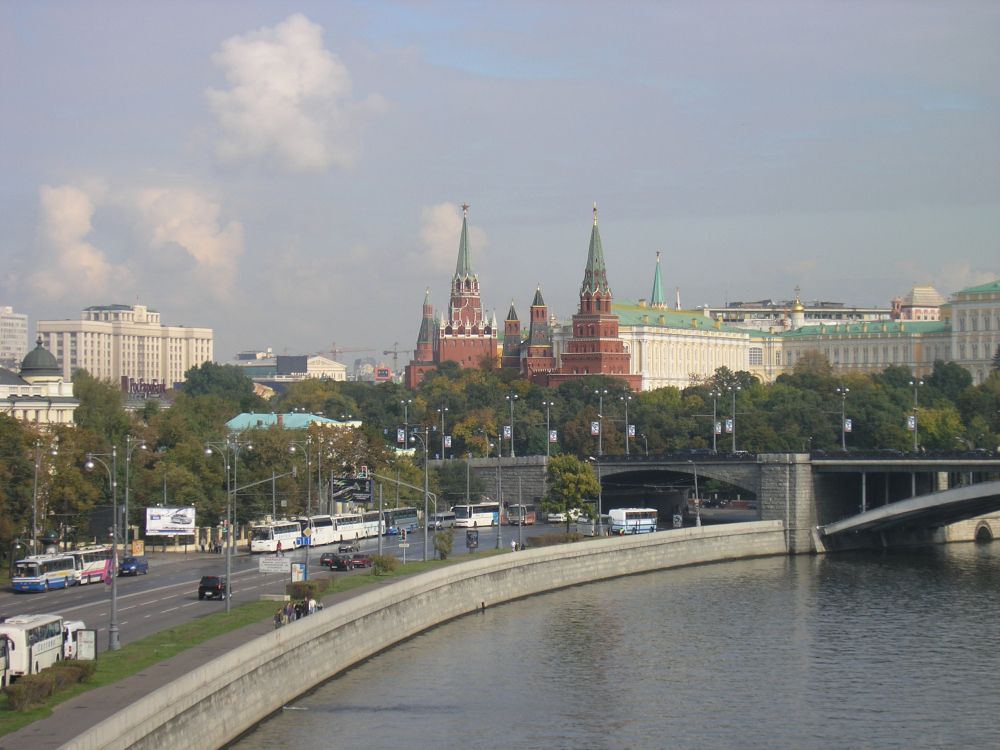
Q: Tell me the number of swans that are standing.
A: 0